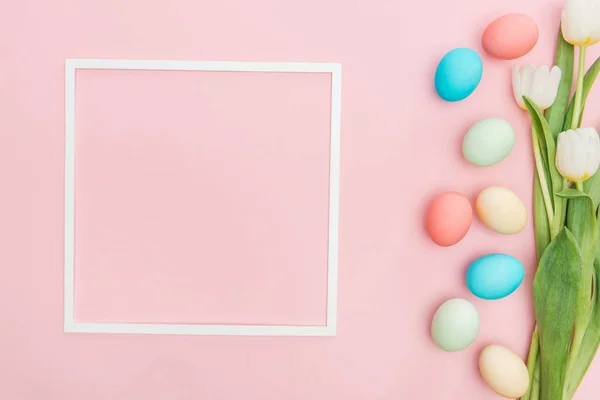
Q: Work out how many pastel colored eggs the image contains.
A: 8